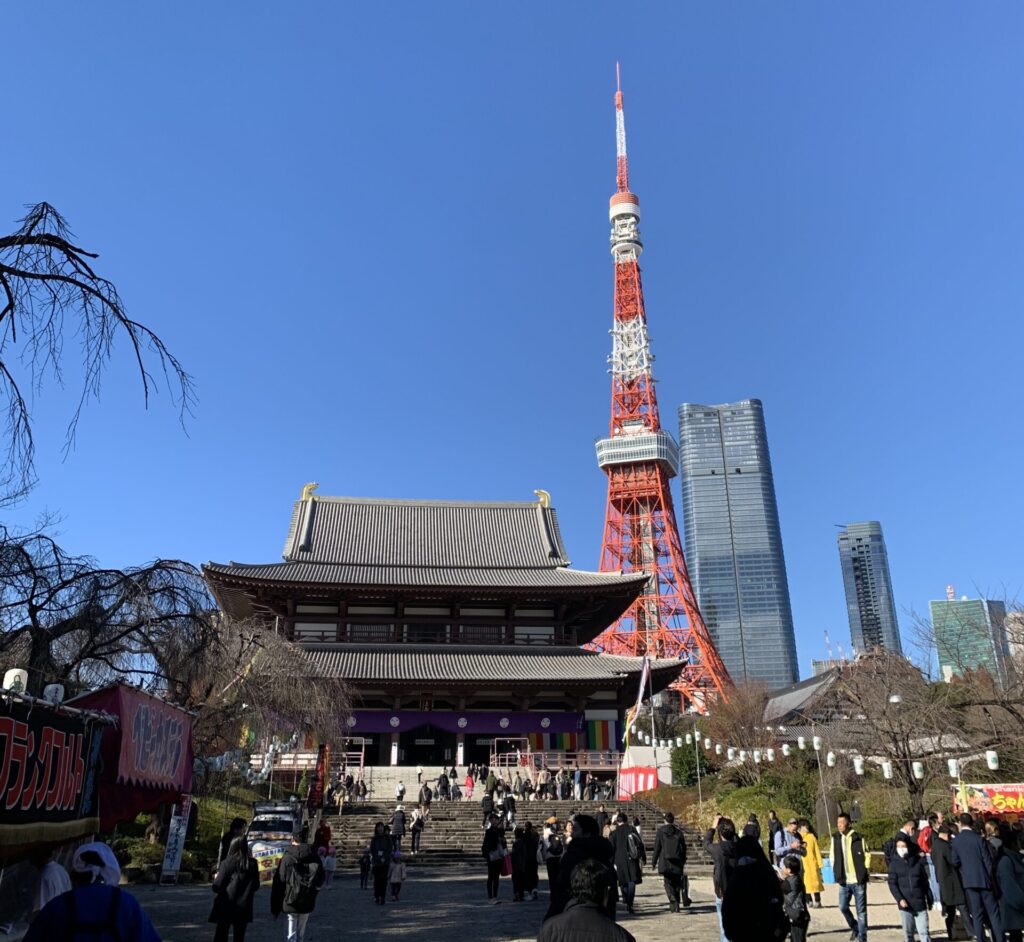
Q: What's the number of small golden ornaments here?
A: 2